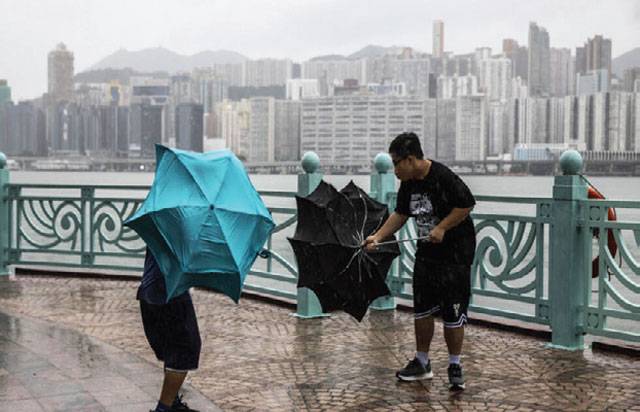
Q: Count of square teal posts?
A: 4